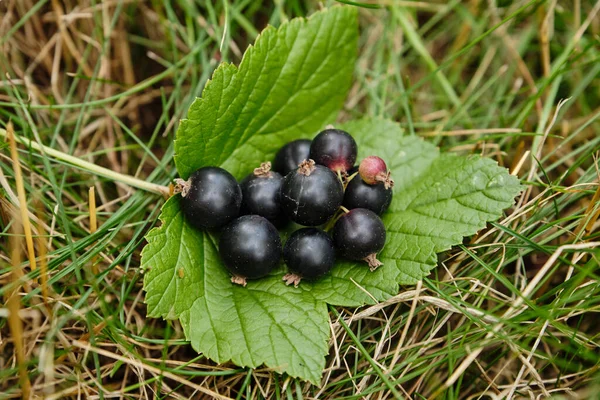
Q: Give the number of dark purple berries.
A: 9